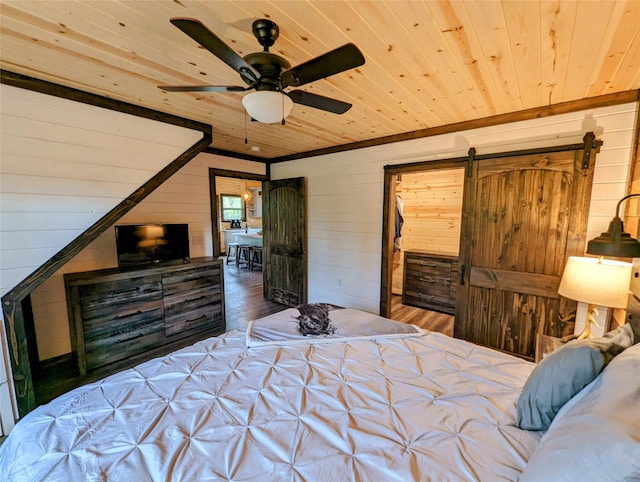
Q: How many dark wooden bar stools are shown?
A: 3